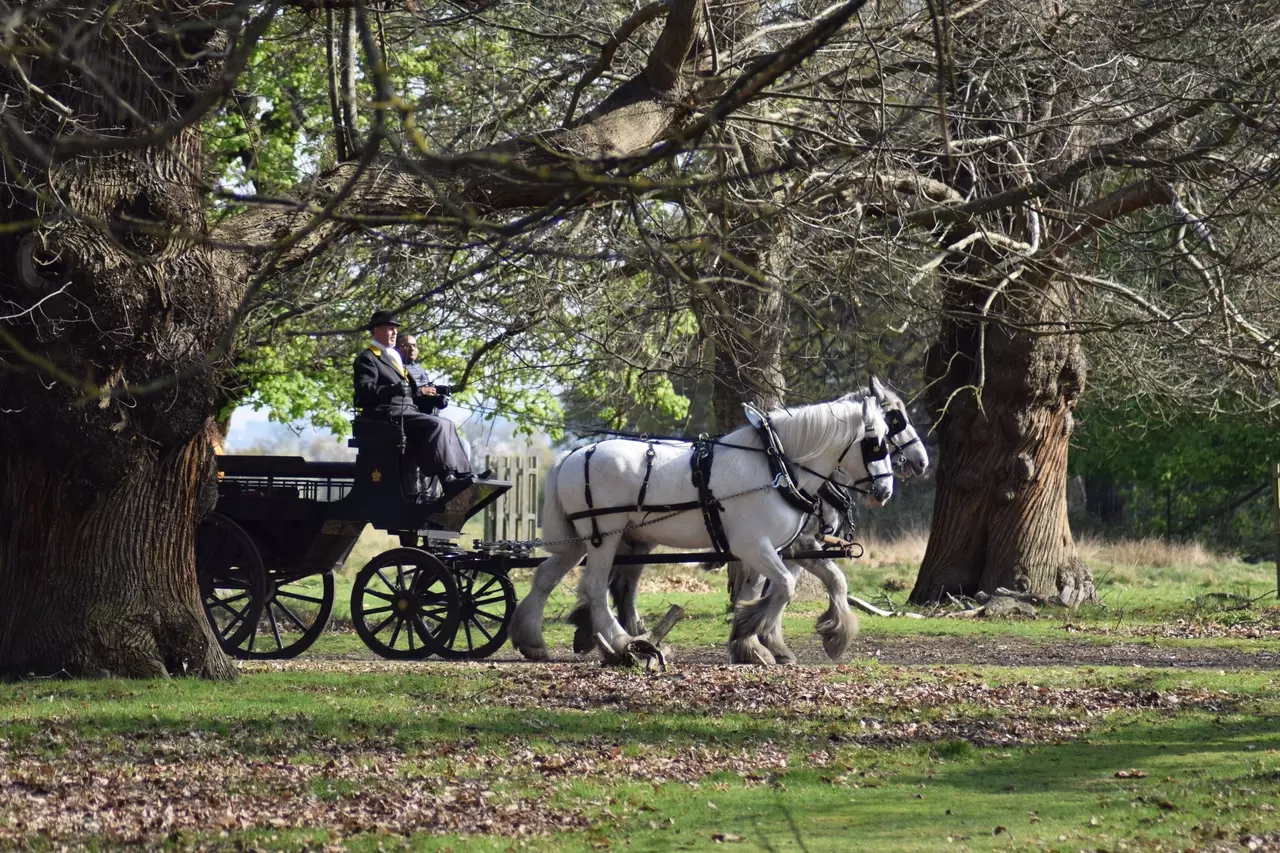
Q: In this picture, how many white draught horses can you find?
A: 2